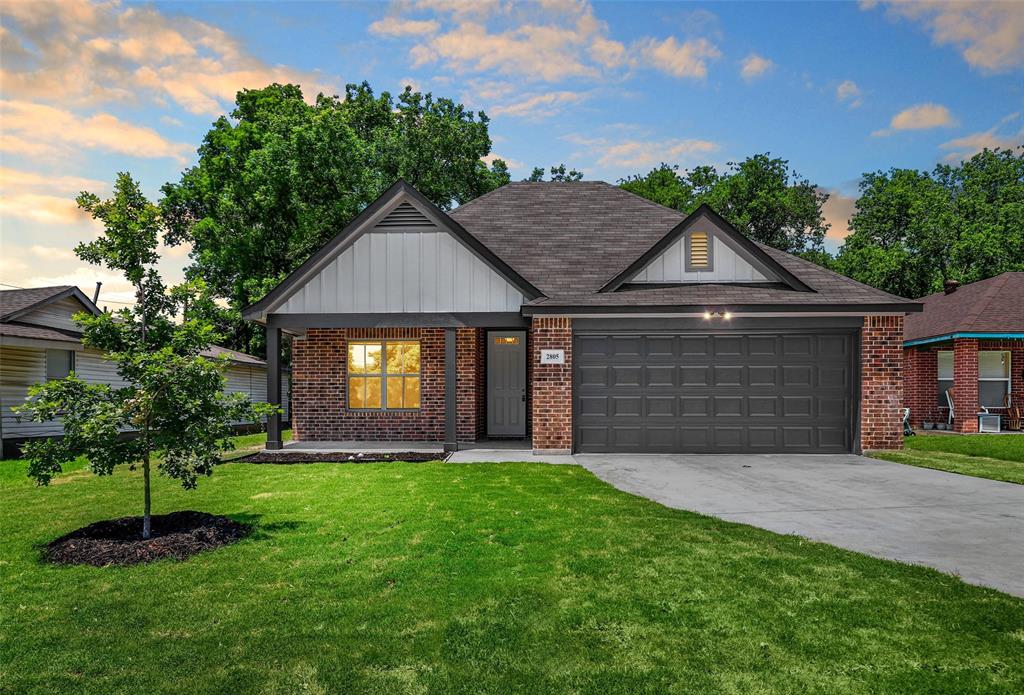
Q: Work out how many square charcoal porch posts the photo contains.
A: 2